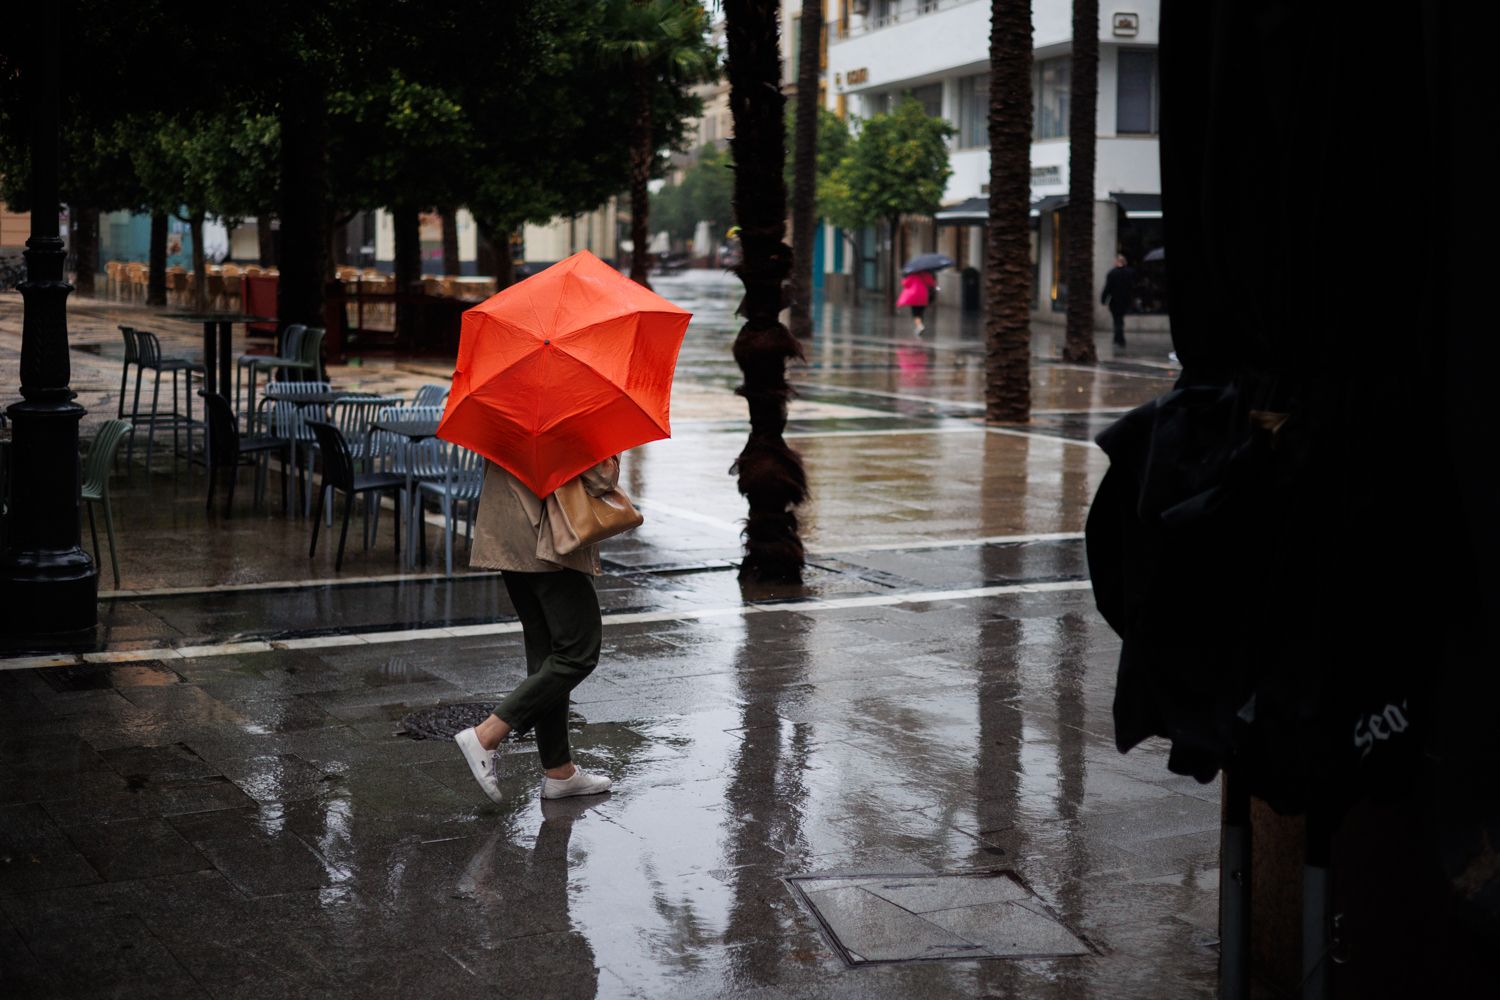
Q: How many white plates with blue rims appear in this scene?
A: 0